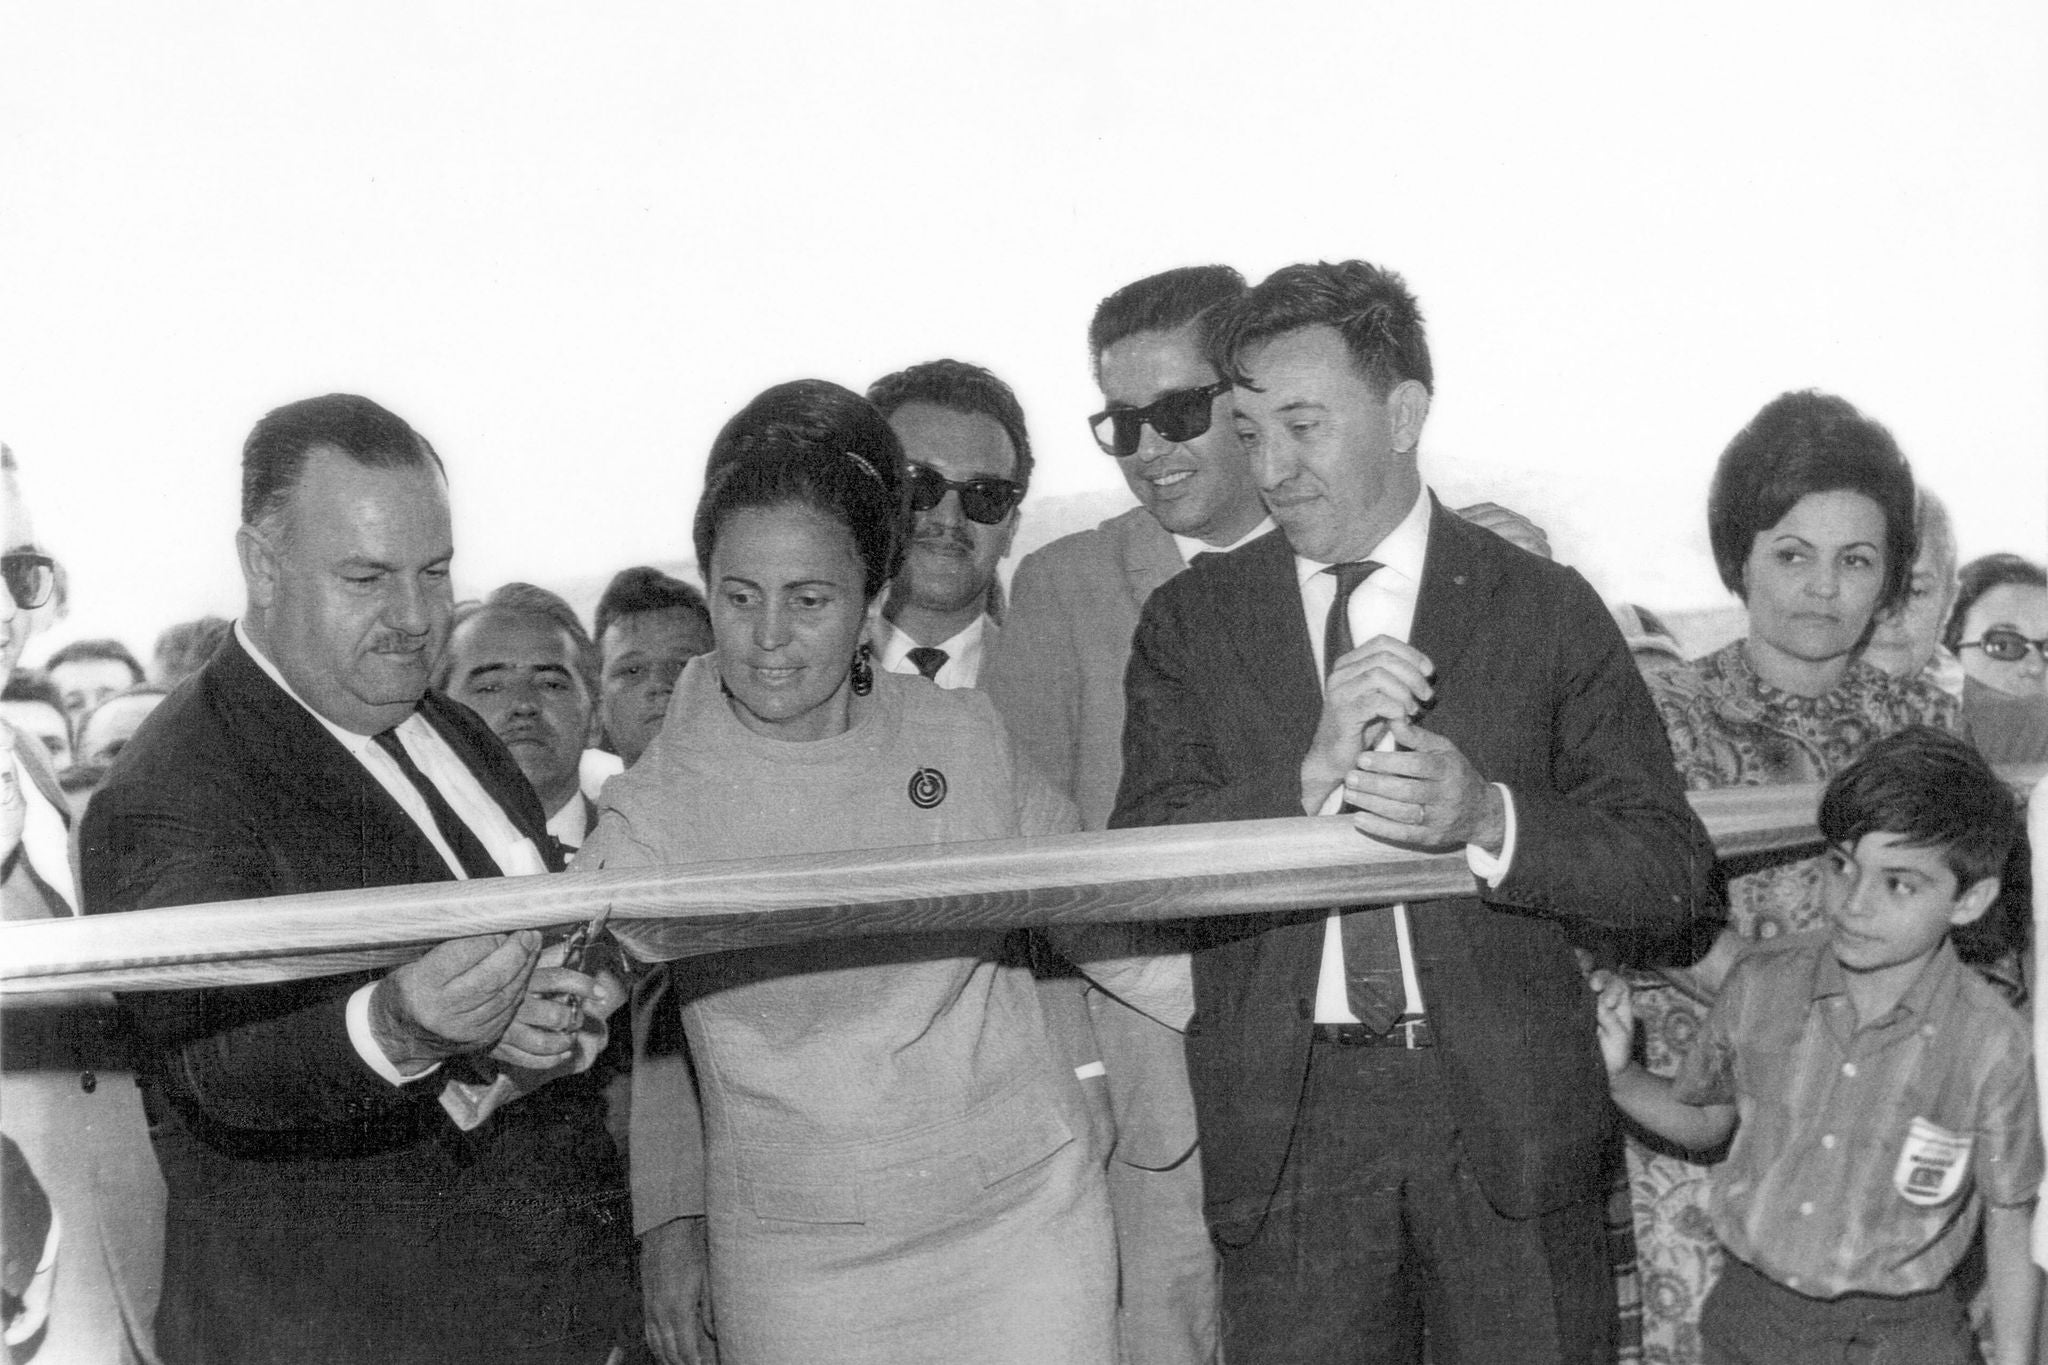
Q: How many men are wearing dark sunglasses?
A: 3